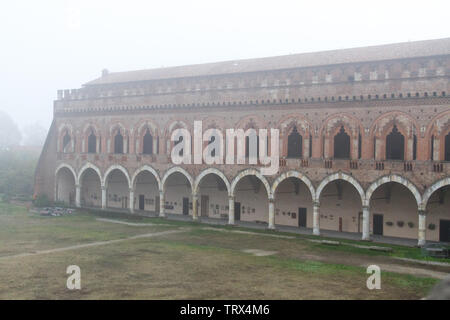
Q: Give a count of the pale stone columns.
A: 10